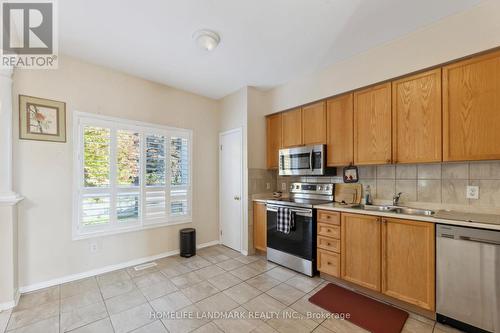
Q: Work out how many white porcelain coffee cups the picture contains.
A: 0